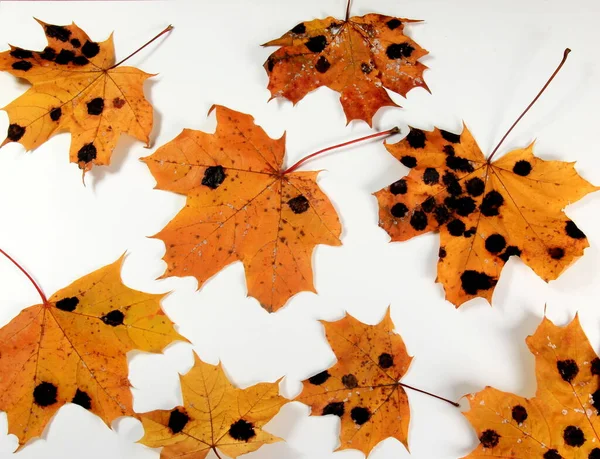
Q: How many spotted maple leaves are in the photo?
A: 8